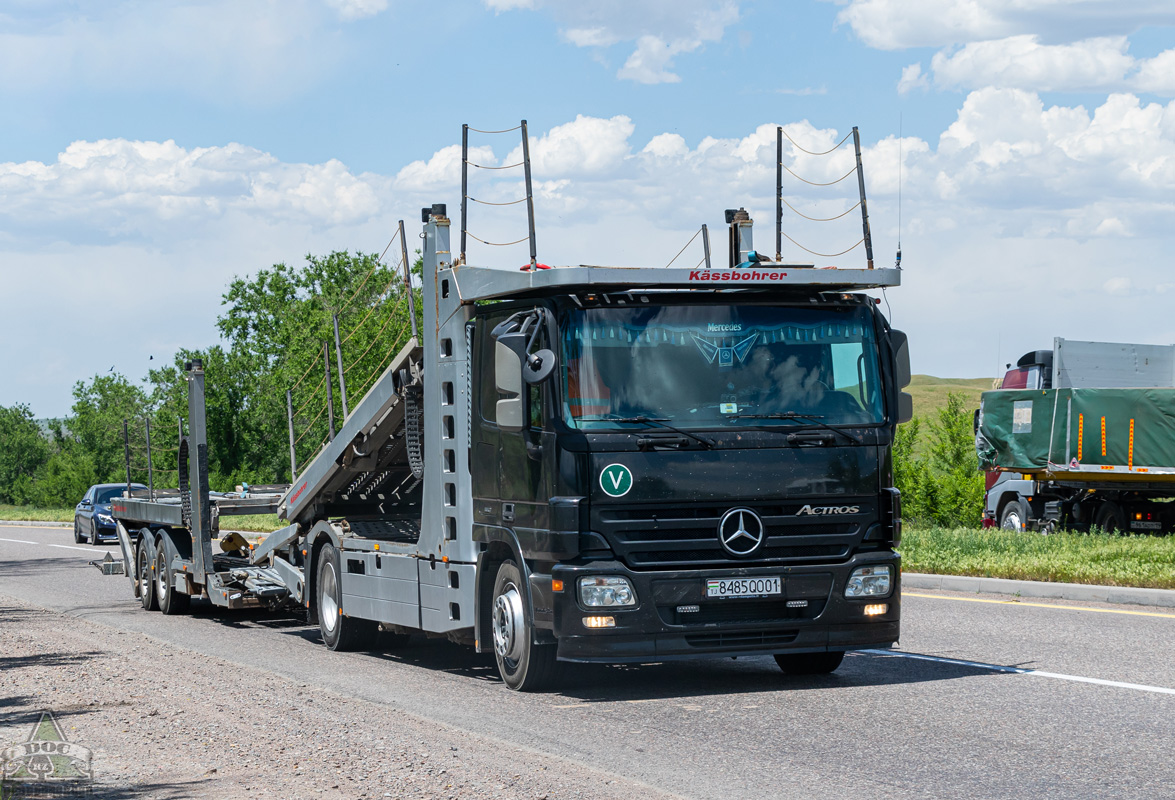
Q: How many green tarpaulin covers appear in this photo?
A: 1